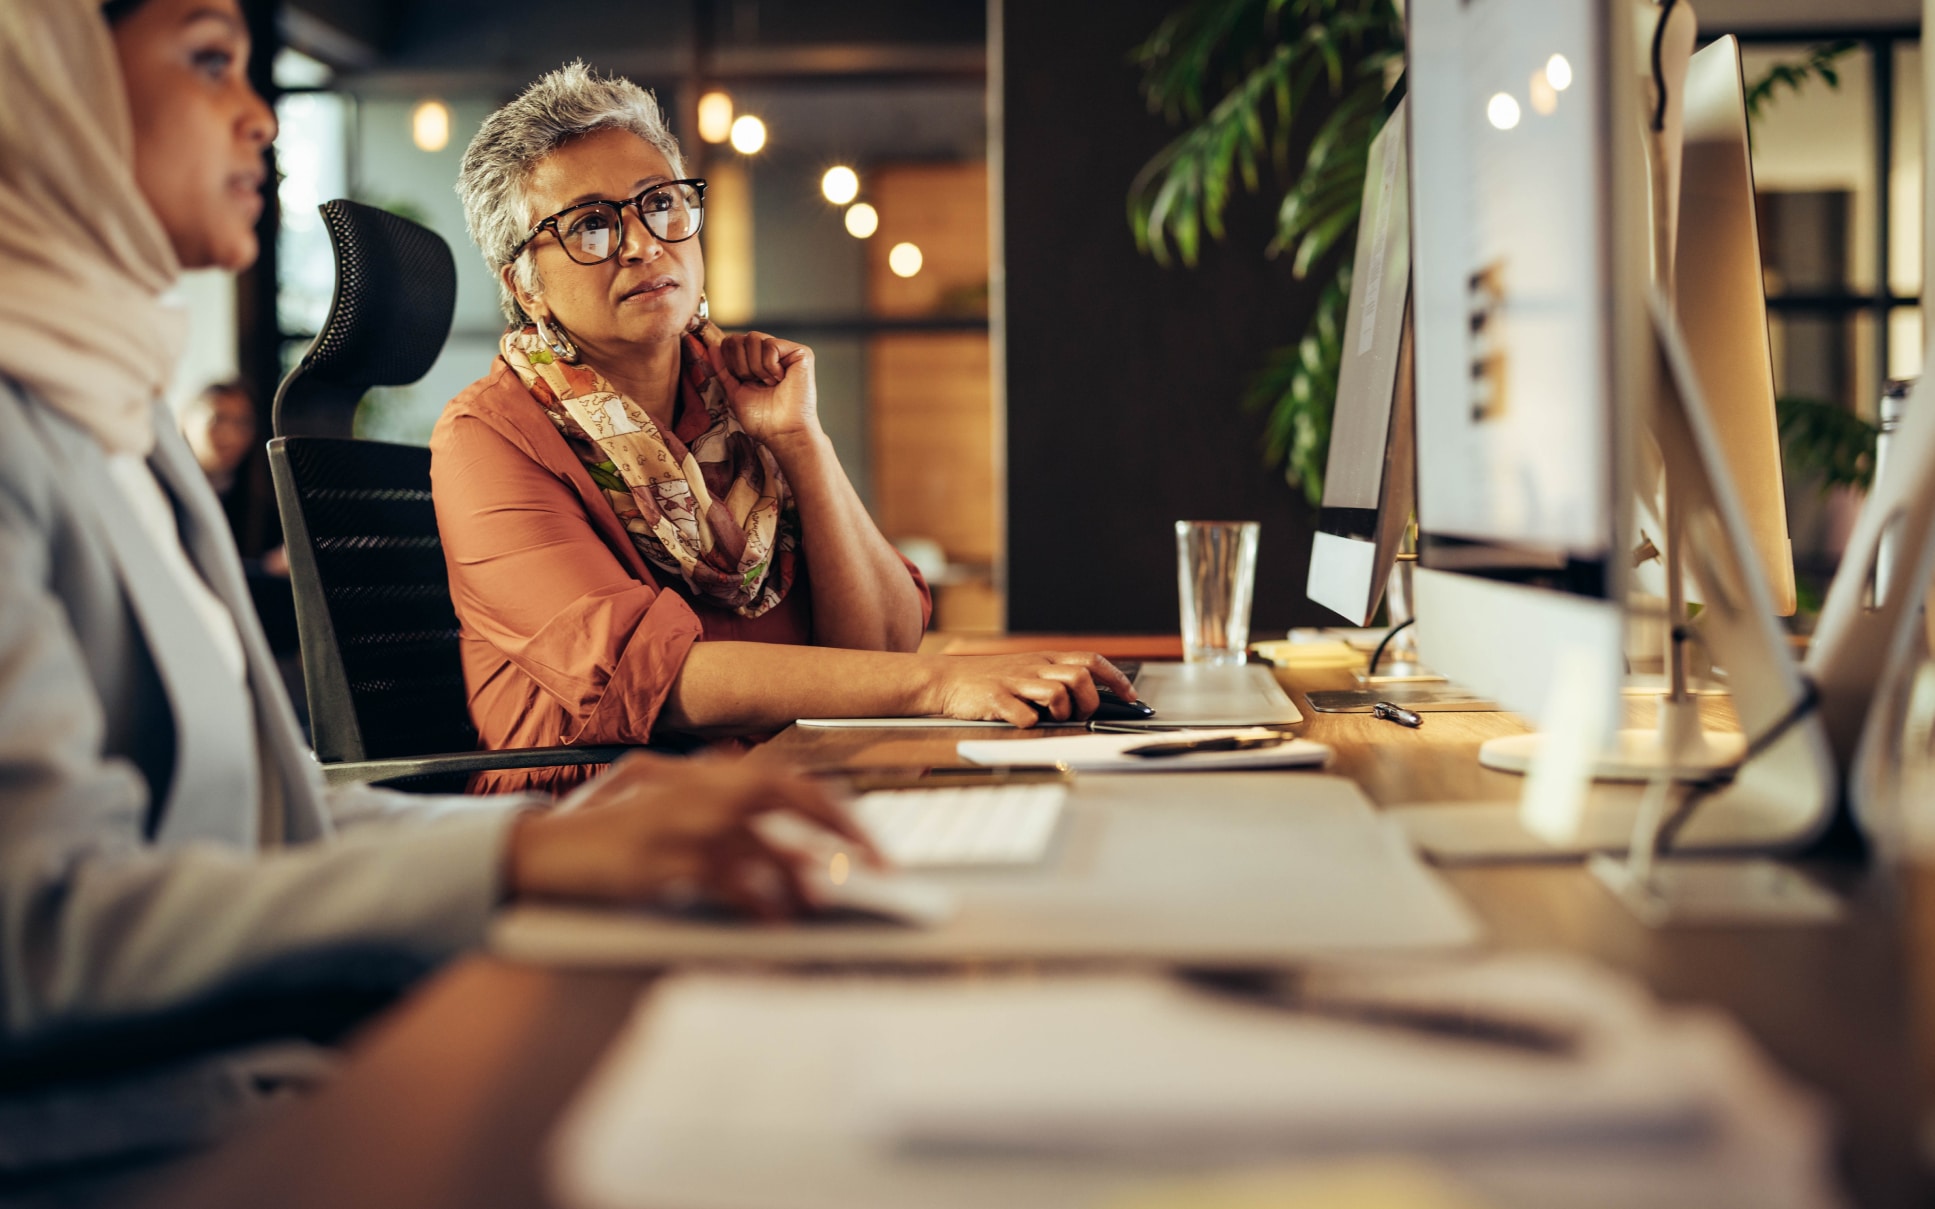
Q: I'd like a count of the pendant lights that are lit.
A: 6